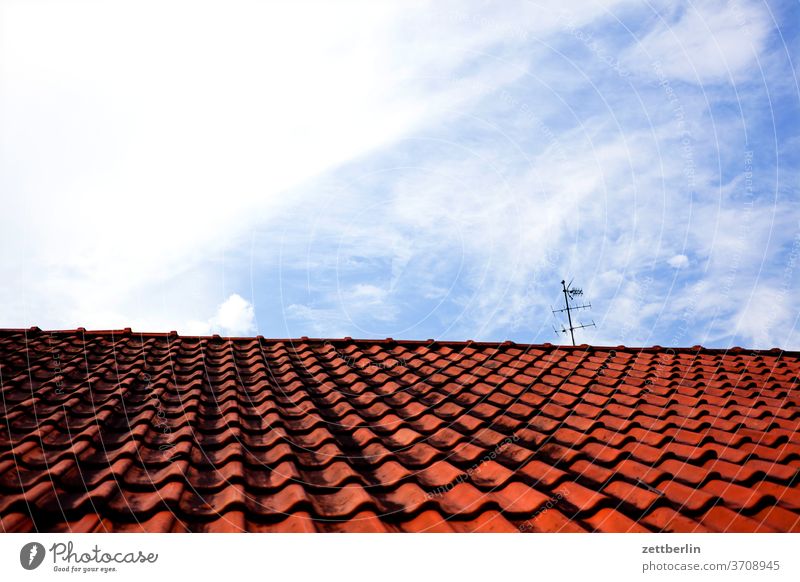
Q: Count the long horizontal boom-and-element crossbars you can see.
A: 2